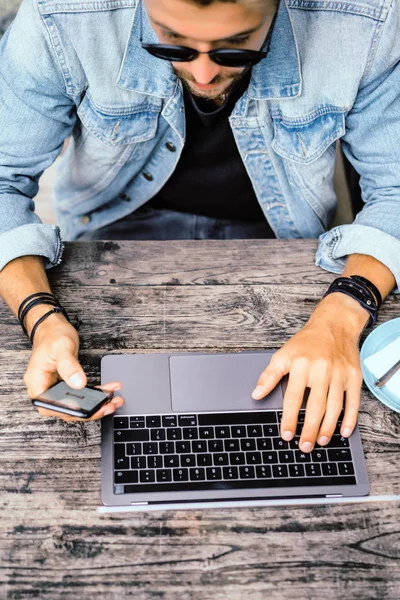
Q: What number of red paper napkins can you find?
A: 0